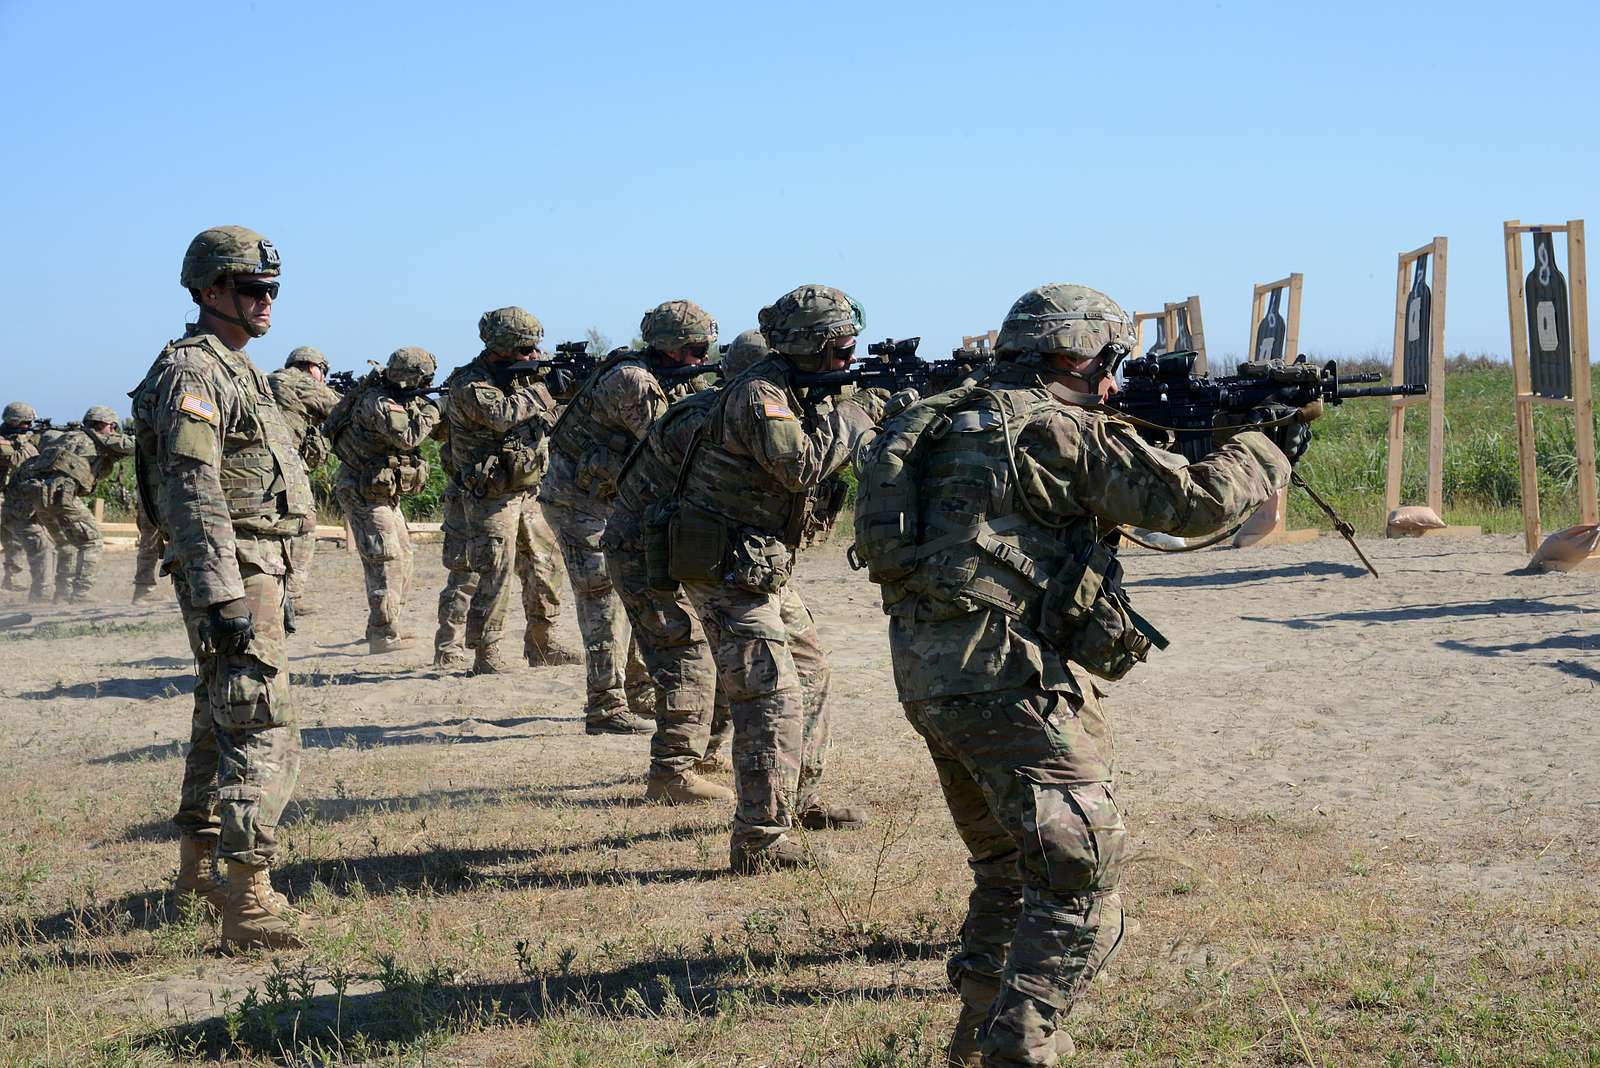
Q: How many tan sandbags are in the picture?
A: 3